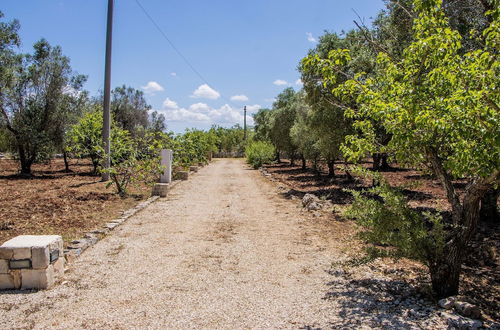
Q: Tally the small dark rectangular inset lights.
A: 2